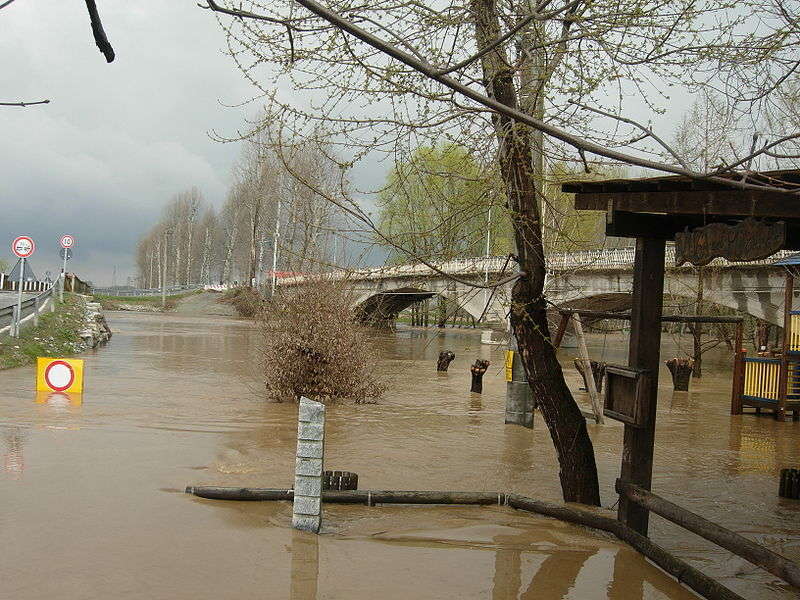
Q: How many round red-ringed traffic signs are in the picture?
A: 3